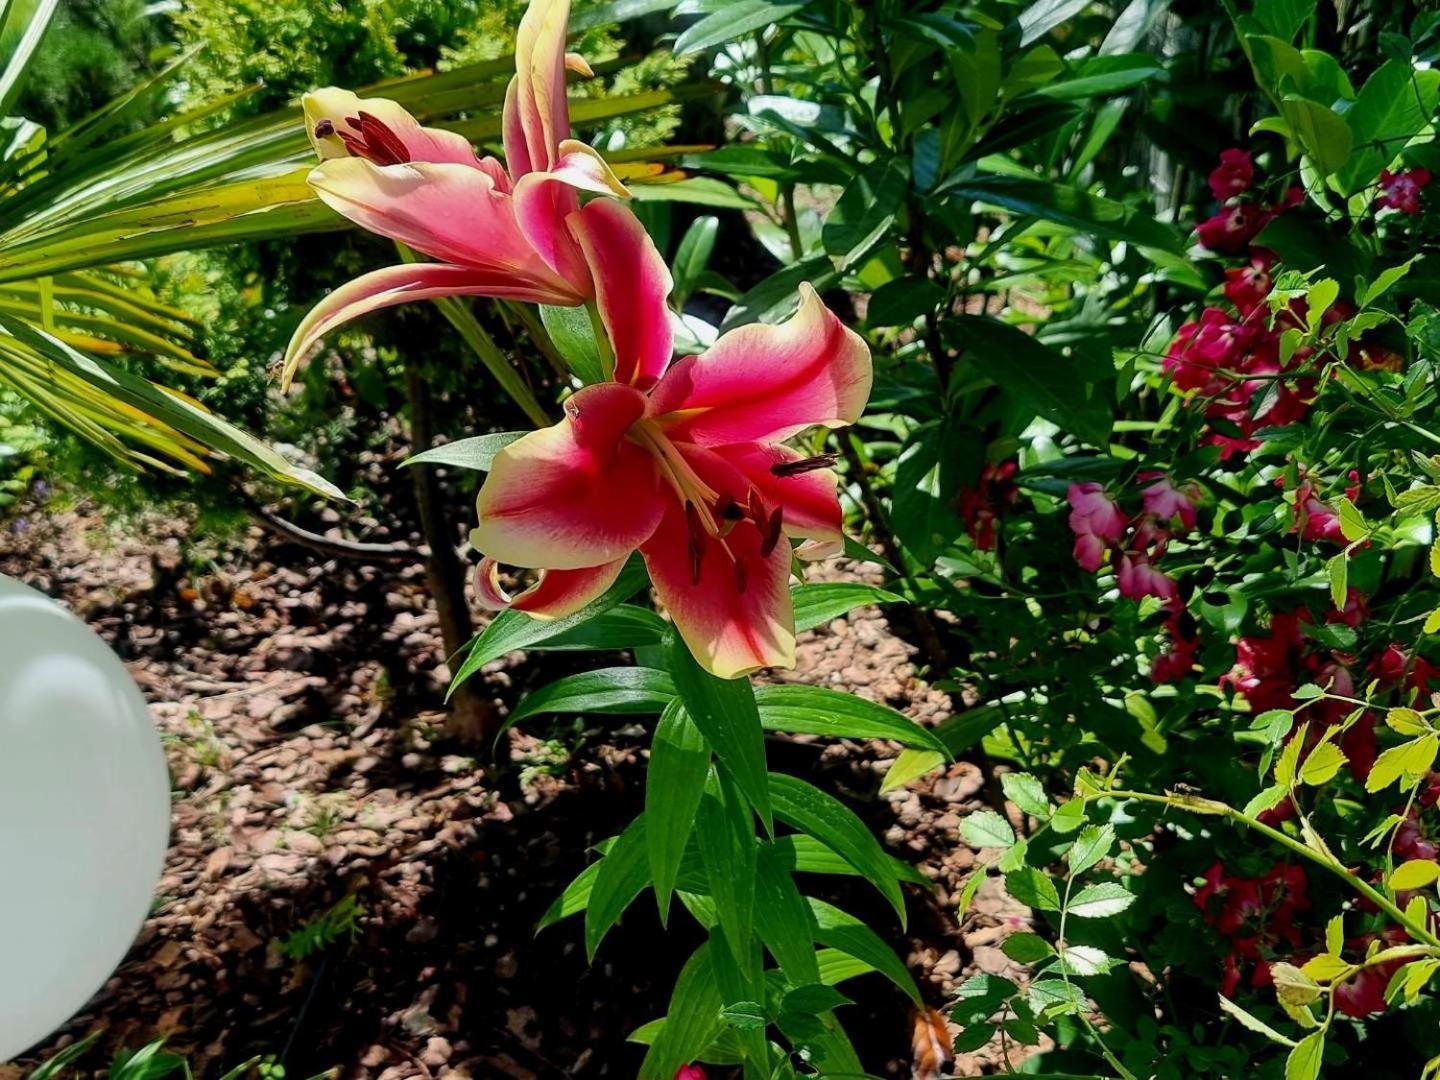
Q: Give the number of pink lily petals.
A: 12